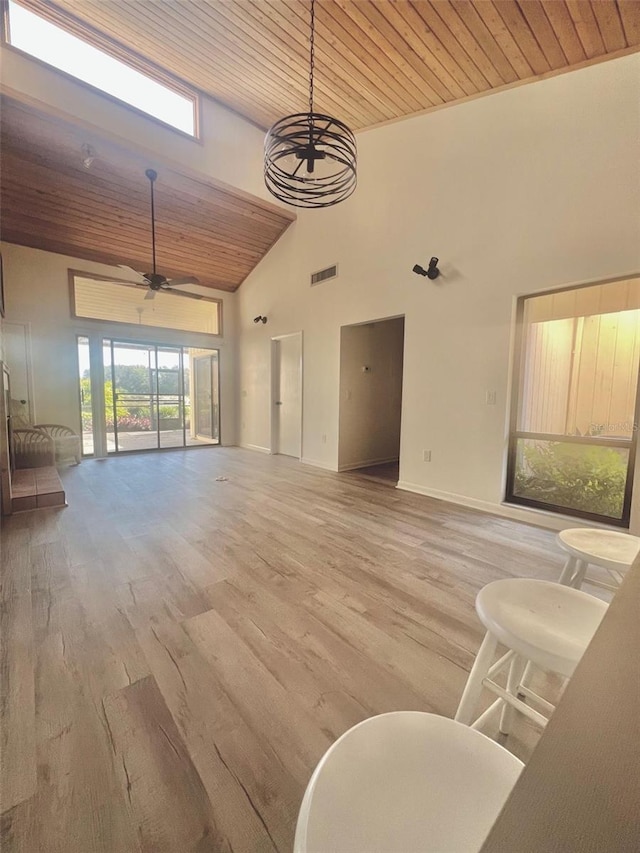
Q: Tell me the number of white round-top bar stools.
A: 3